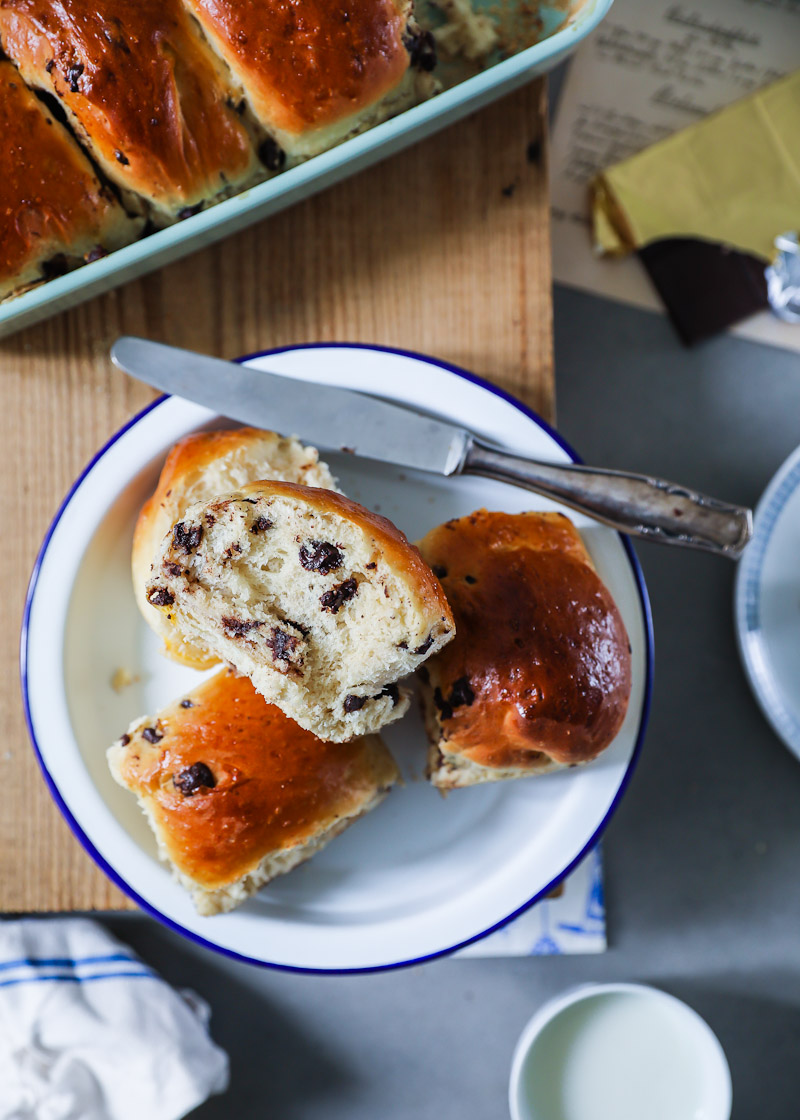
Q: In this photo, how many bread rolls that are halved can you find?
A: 1